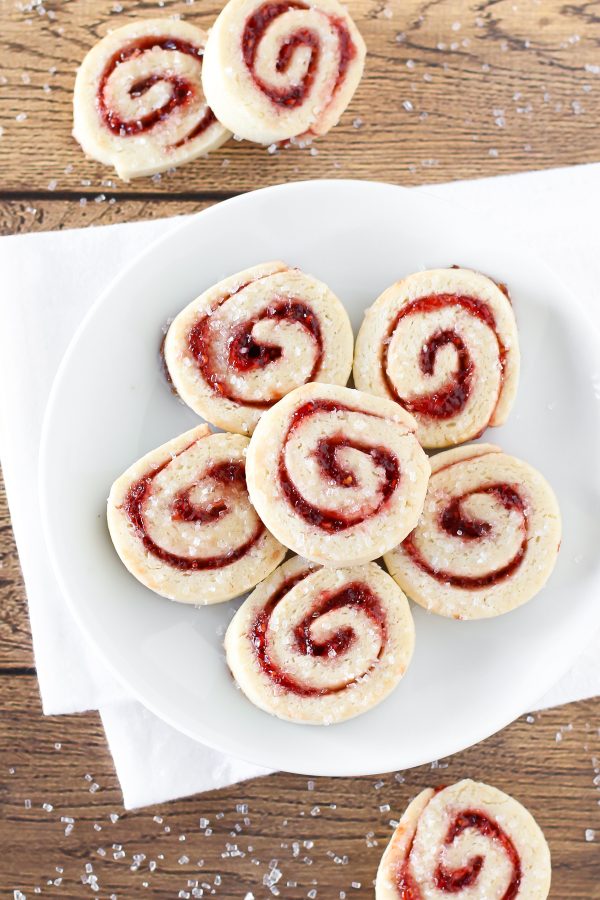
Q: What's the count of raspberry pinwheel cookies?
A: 9